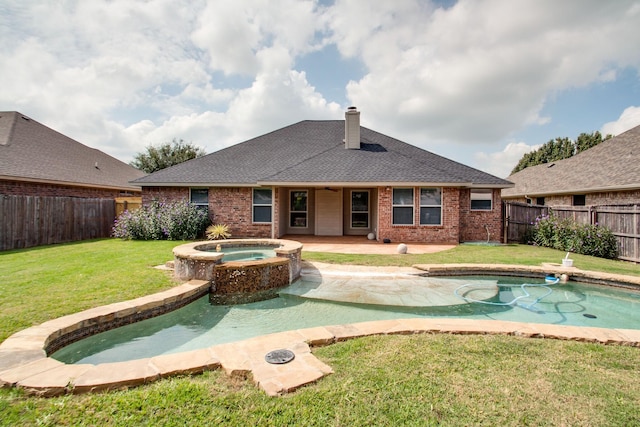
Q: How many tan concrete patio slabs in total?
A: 1